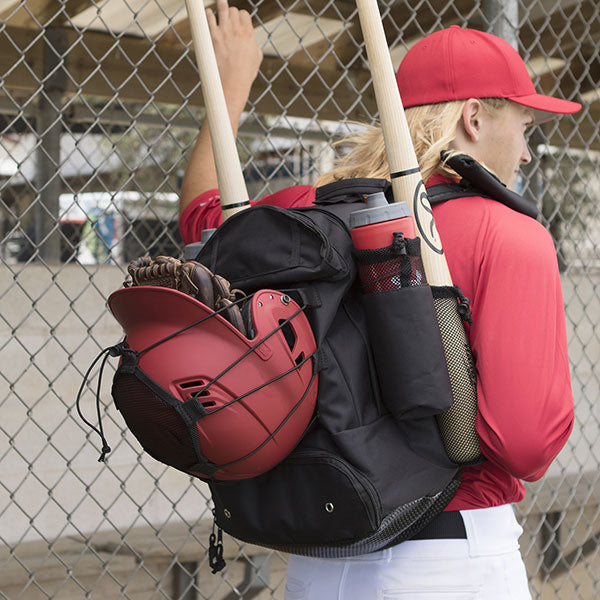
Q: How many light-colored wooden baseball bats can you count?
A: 2